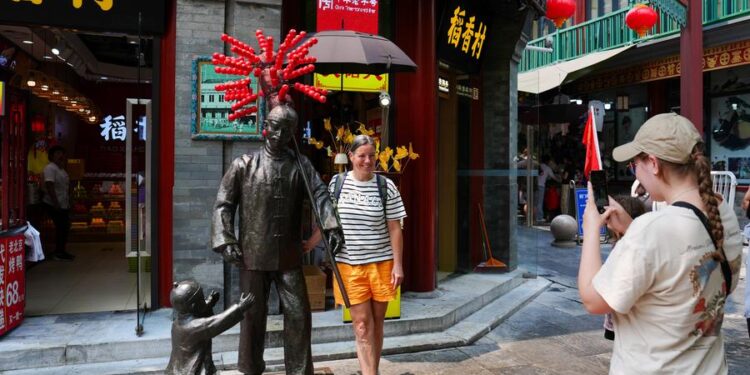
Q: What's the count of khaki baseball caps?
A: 1